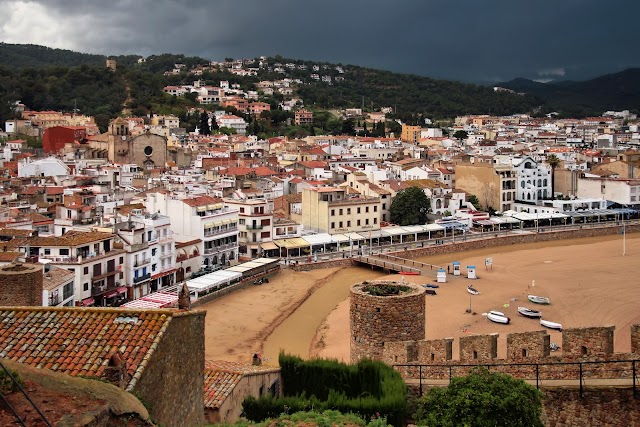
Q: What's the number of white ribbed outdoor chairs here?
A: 0